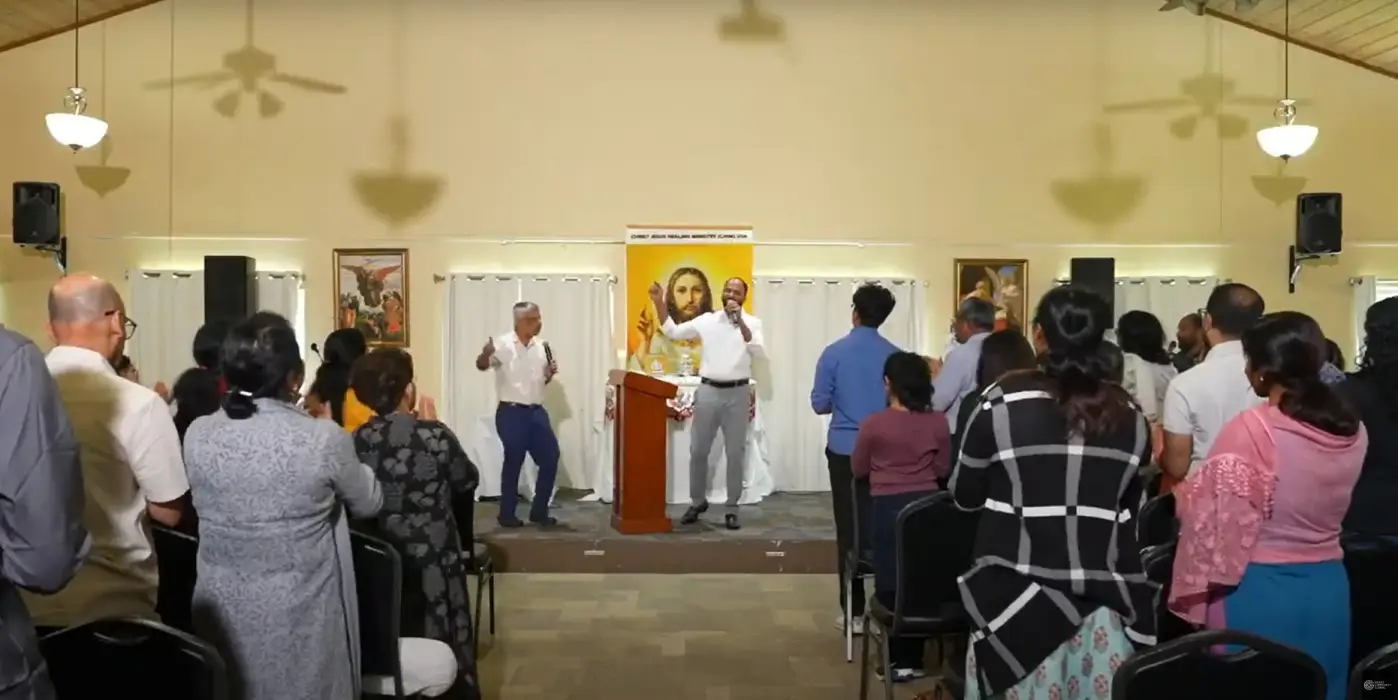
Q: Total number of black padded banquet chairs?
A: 11